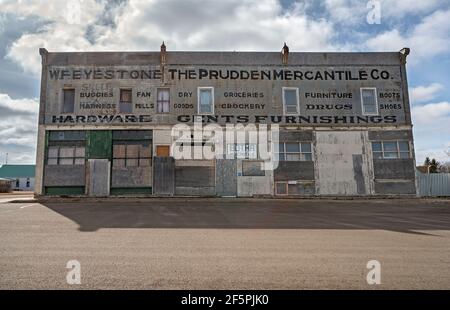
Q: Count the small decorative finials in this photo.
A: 2